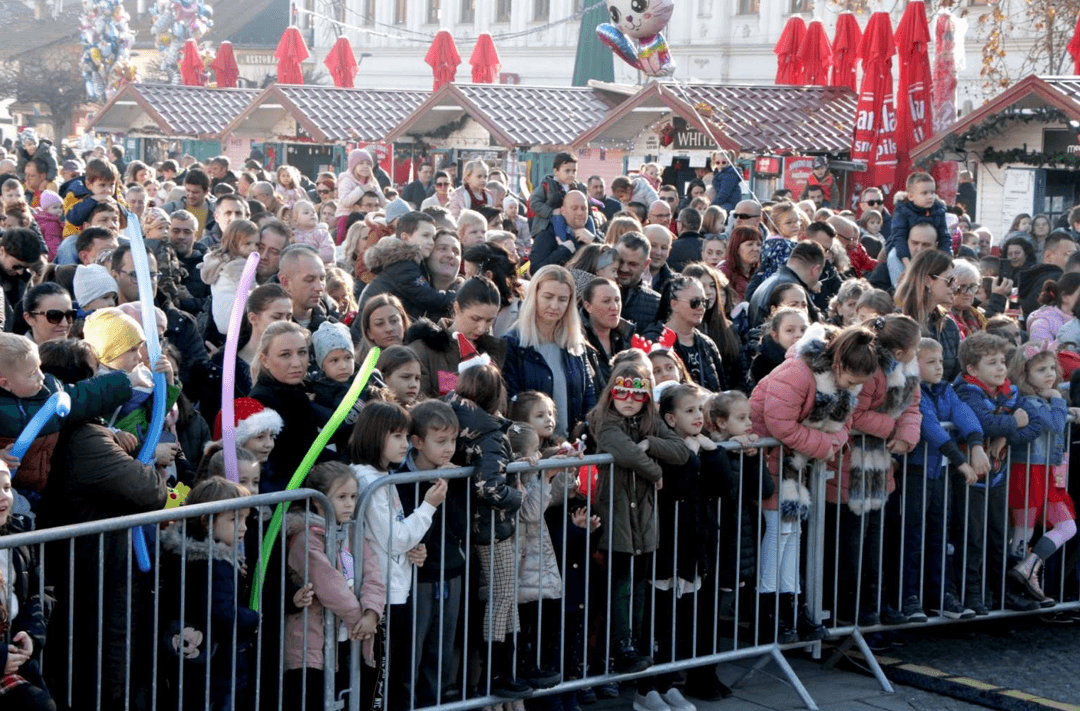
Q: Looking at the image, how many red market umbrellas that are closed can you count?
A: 12